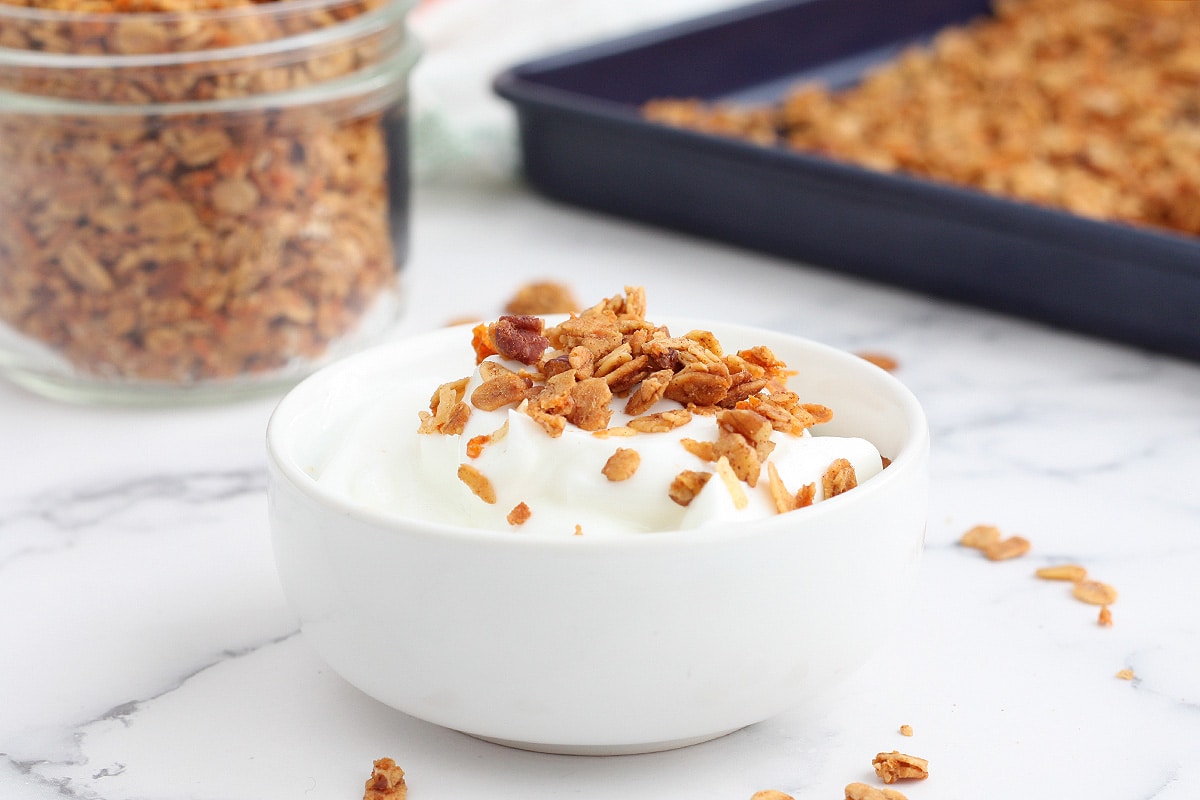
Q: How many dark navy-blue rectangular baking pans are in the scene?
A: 1